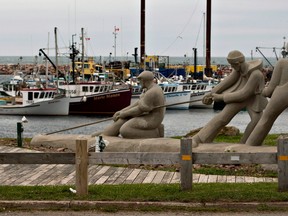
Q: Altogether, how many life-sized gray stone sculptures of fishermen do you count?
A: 3